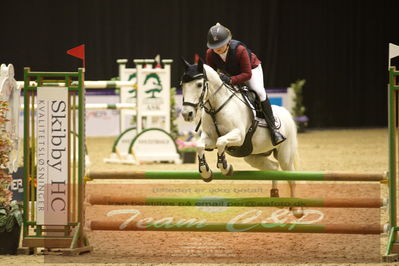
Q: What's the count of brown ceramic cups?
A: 0